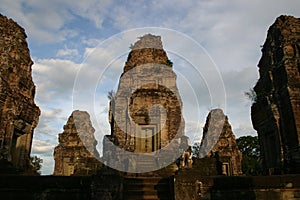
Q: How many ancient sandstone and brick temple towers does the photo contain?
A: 5